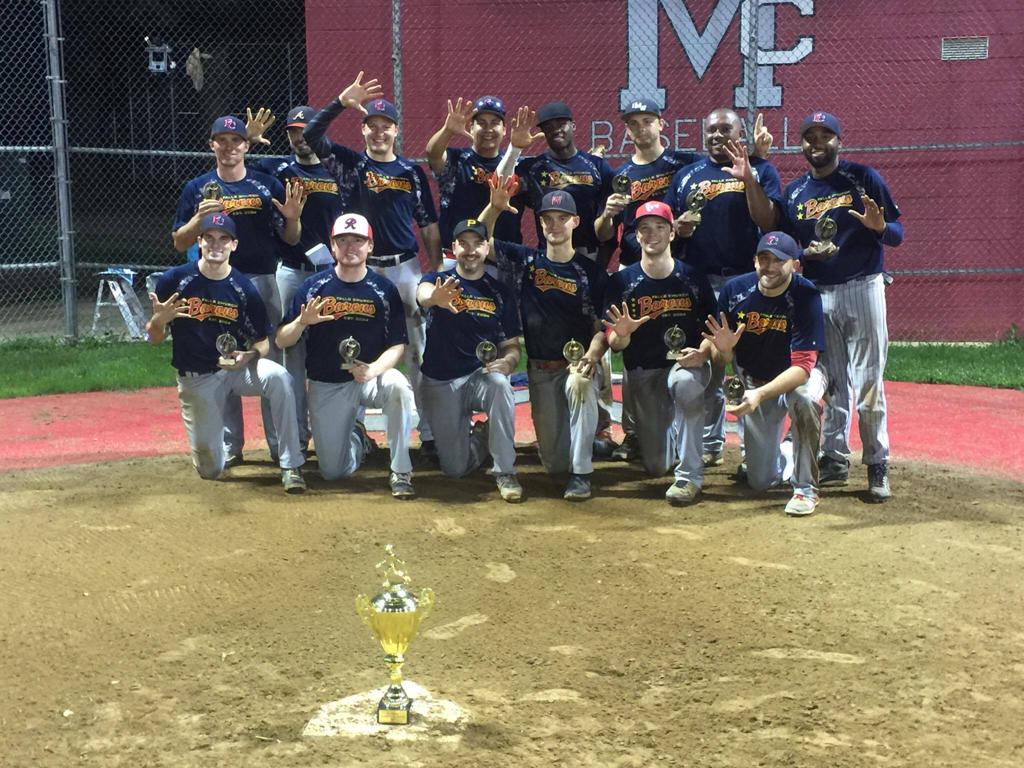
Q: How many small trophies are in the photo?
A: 10